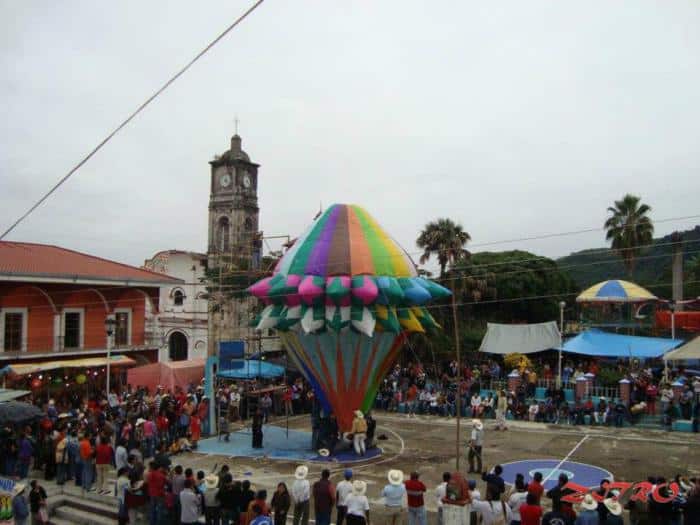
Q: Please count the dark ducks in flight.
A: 0